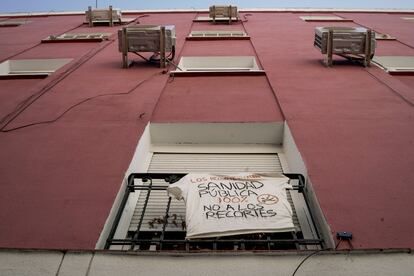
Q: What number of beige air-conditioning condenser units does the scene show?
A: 4